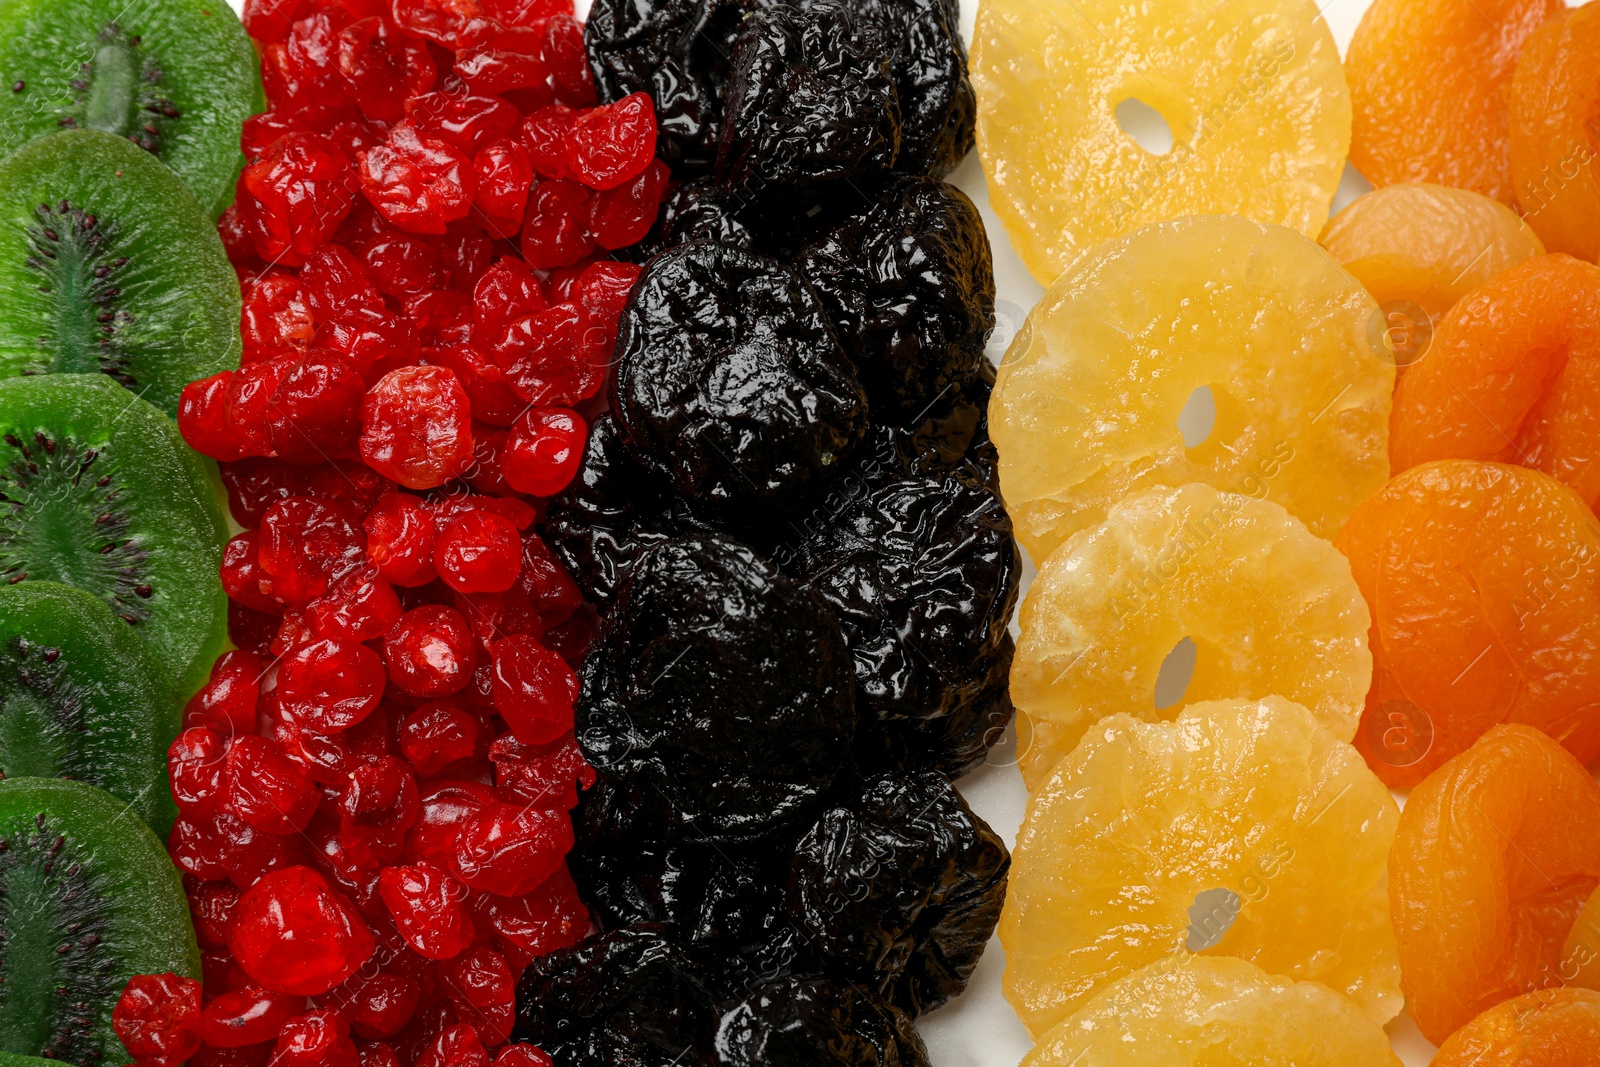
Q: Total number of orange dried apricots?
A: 8